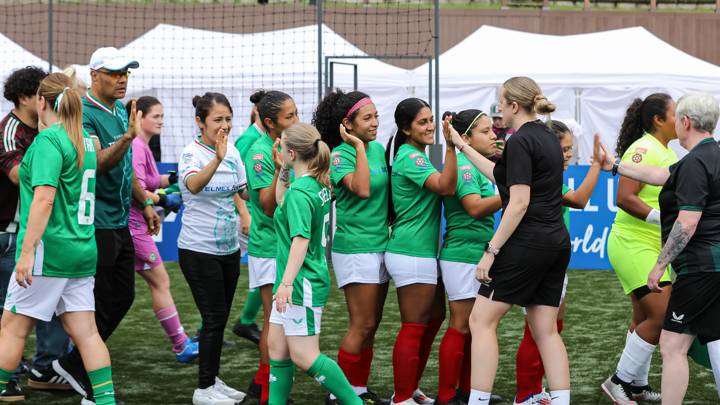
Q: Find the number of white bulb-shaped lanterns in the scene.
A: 0